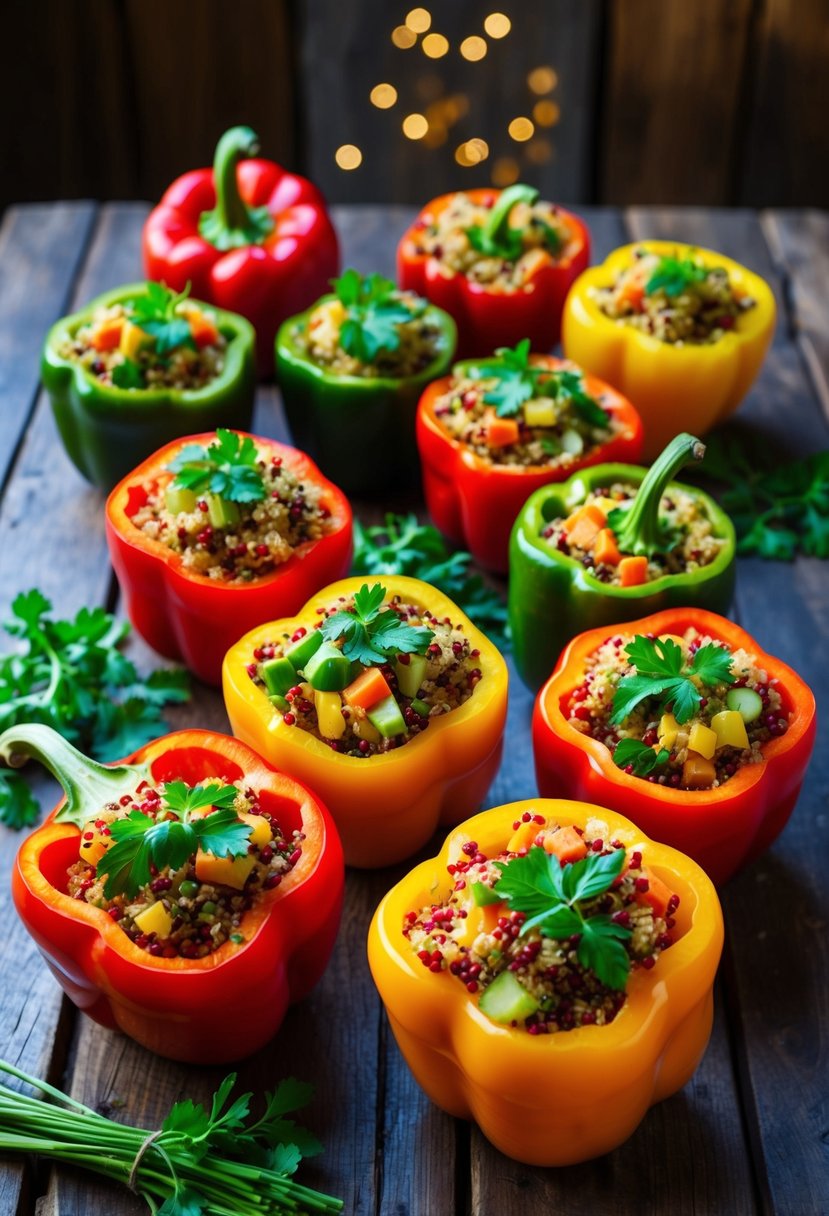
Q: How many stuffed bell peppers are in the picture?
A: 11